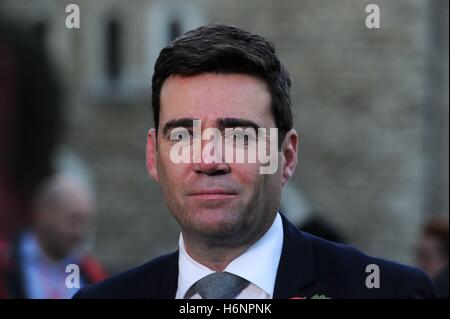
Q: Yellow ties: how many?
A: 0